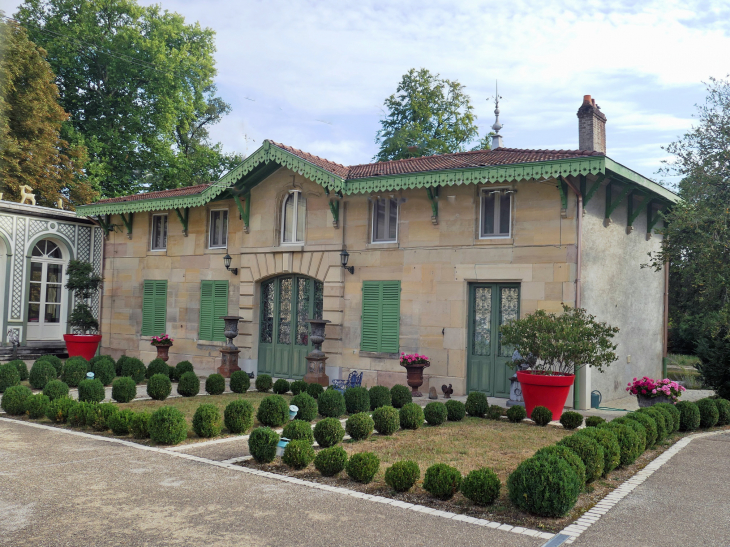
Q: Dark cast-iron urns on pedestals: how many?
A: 2